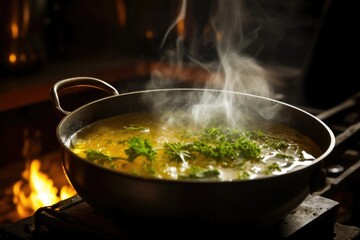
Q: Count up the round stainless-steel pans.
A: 1